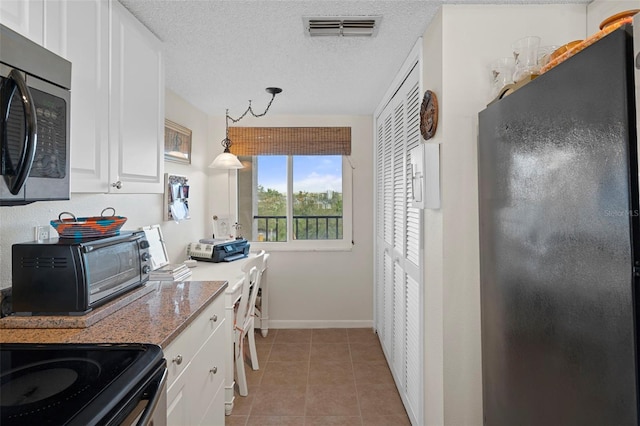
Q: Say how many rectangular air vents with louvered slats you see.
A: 1